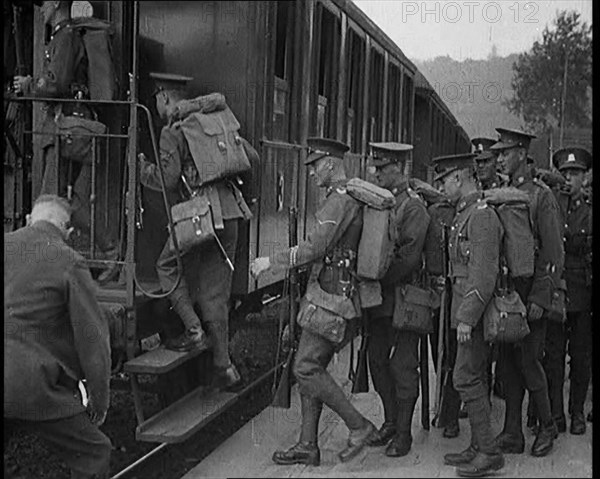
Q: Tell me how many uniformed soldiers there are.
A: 8